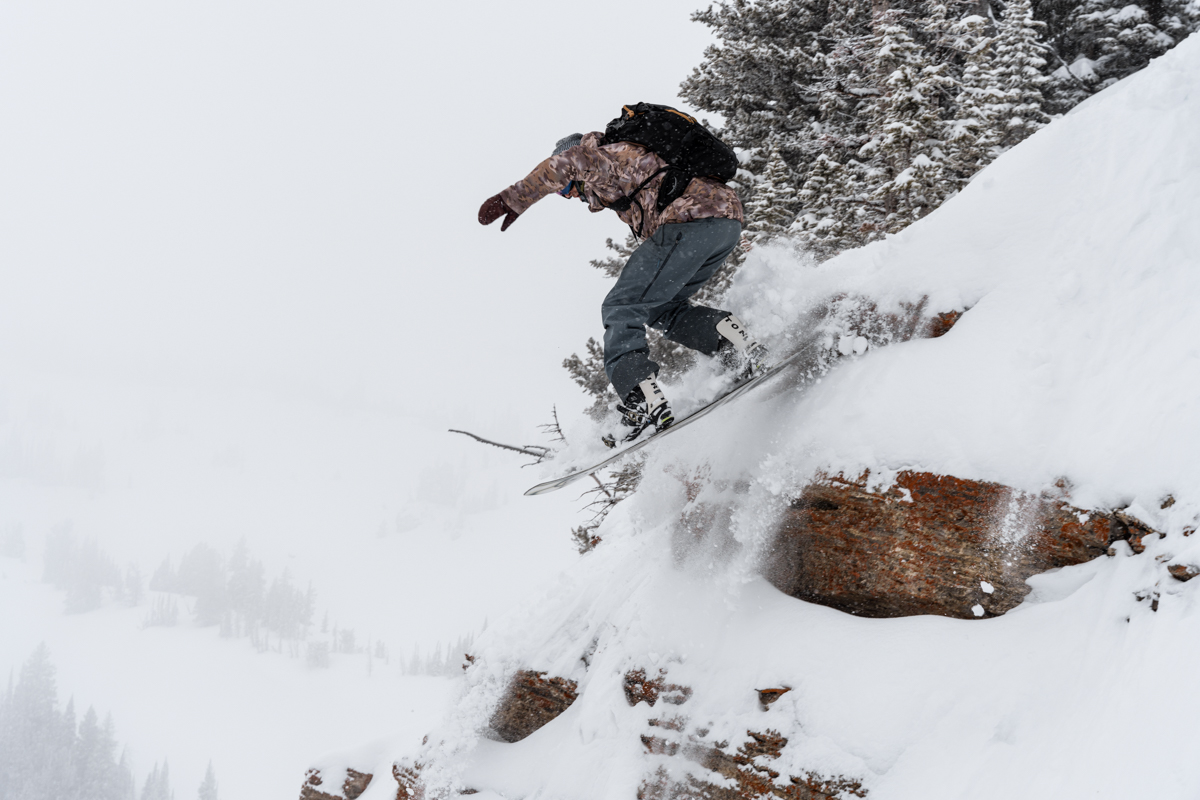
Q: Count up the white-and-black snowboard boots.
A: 2